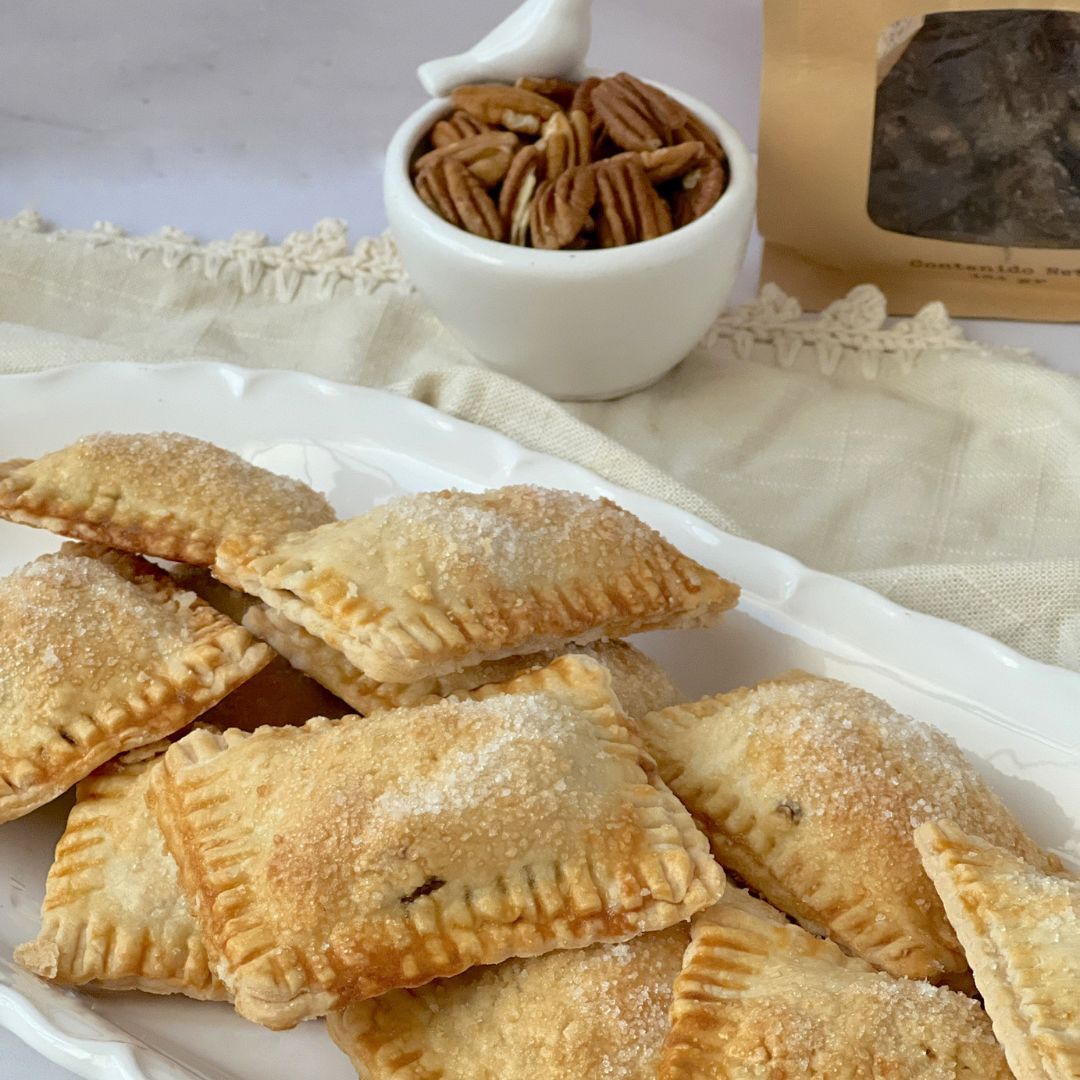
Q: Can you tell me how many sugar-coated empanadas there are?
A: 10